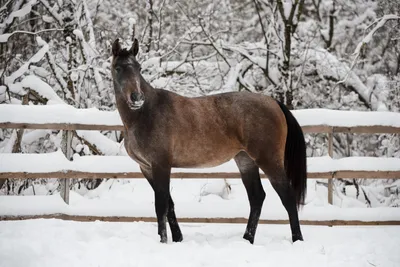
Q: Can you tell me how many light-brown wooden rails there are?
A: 3